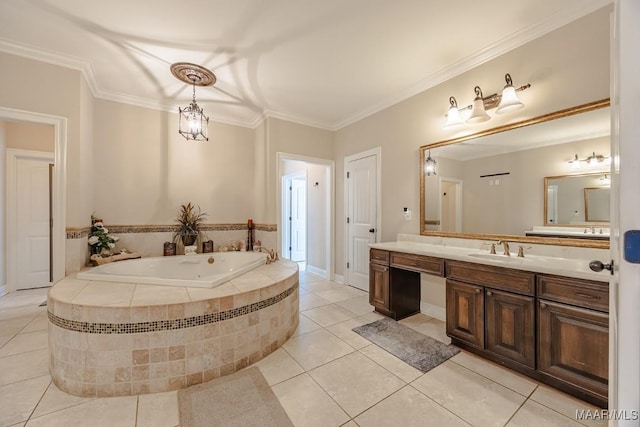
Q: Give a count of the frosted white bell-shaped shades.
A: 3